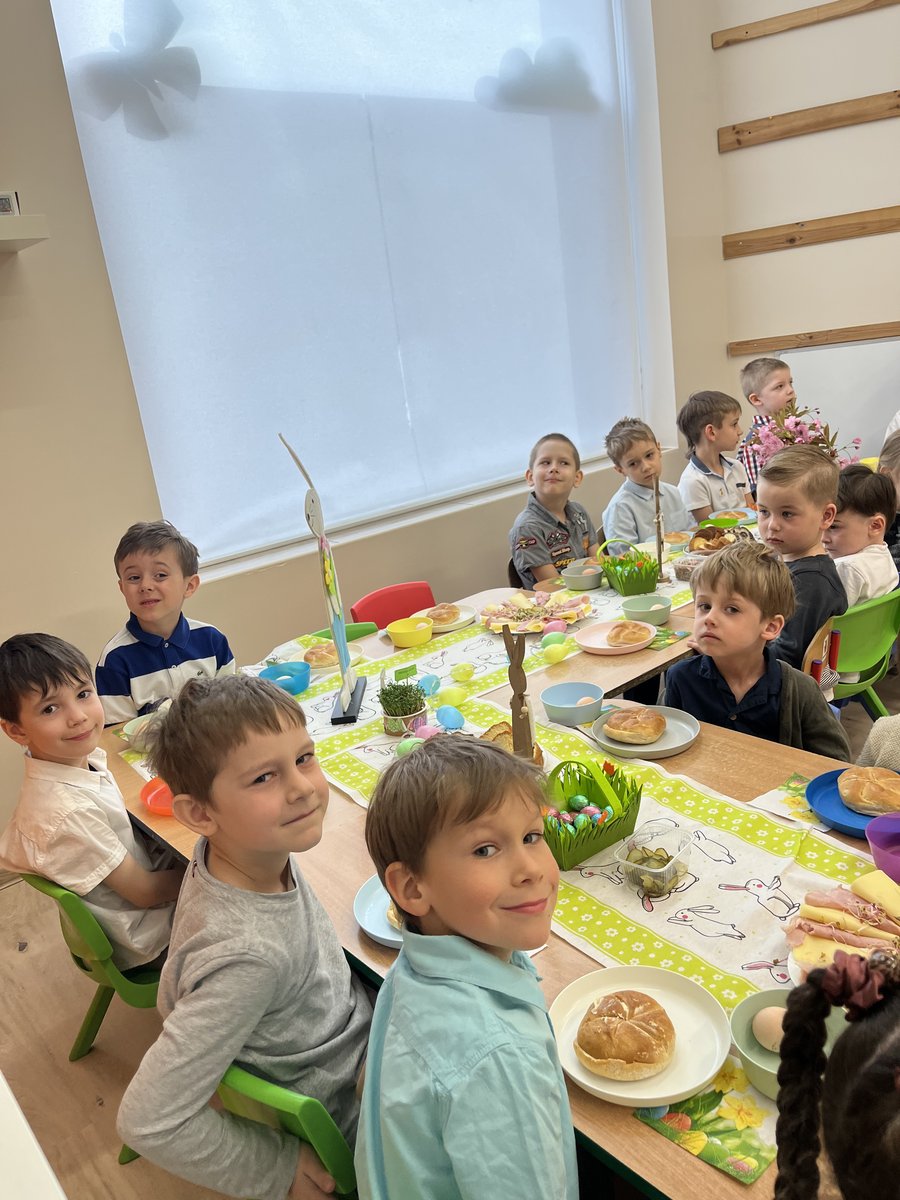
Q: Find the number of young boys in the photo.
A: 11